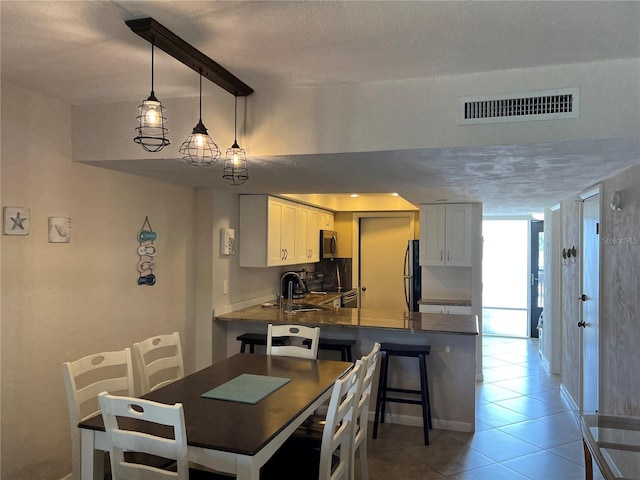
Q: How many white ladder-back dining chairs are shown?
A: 6